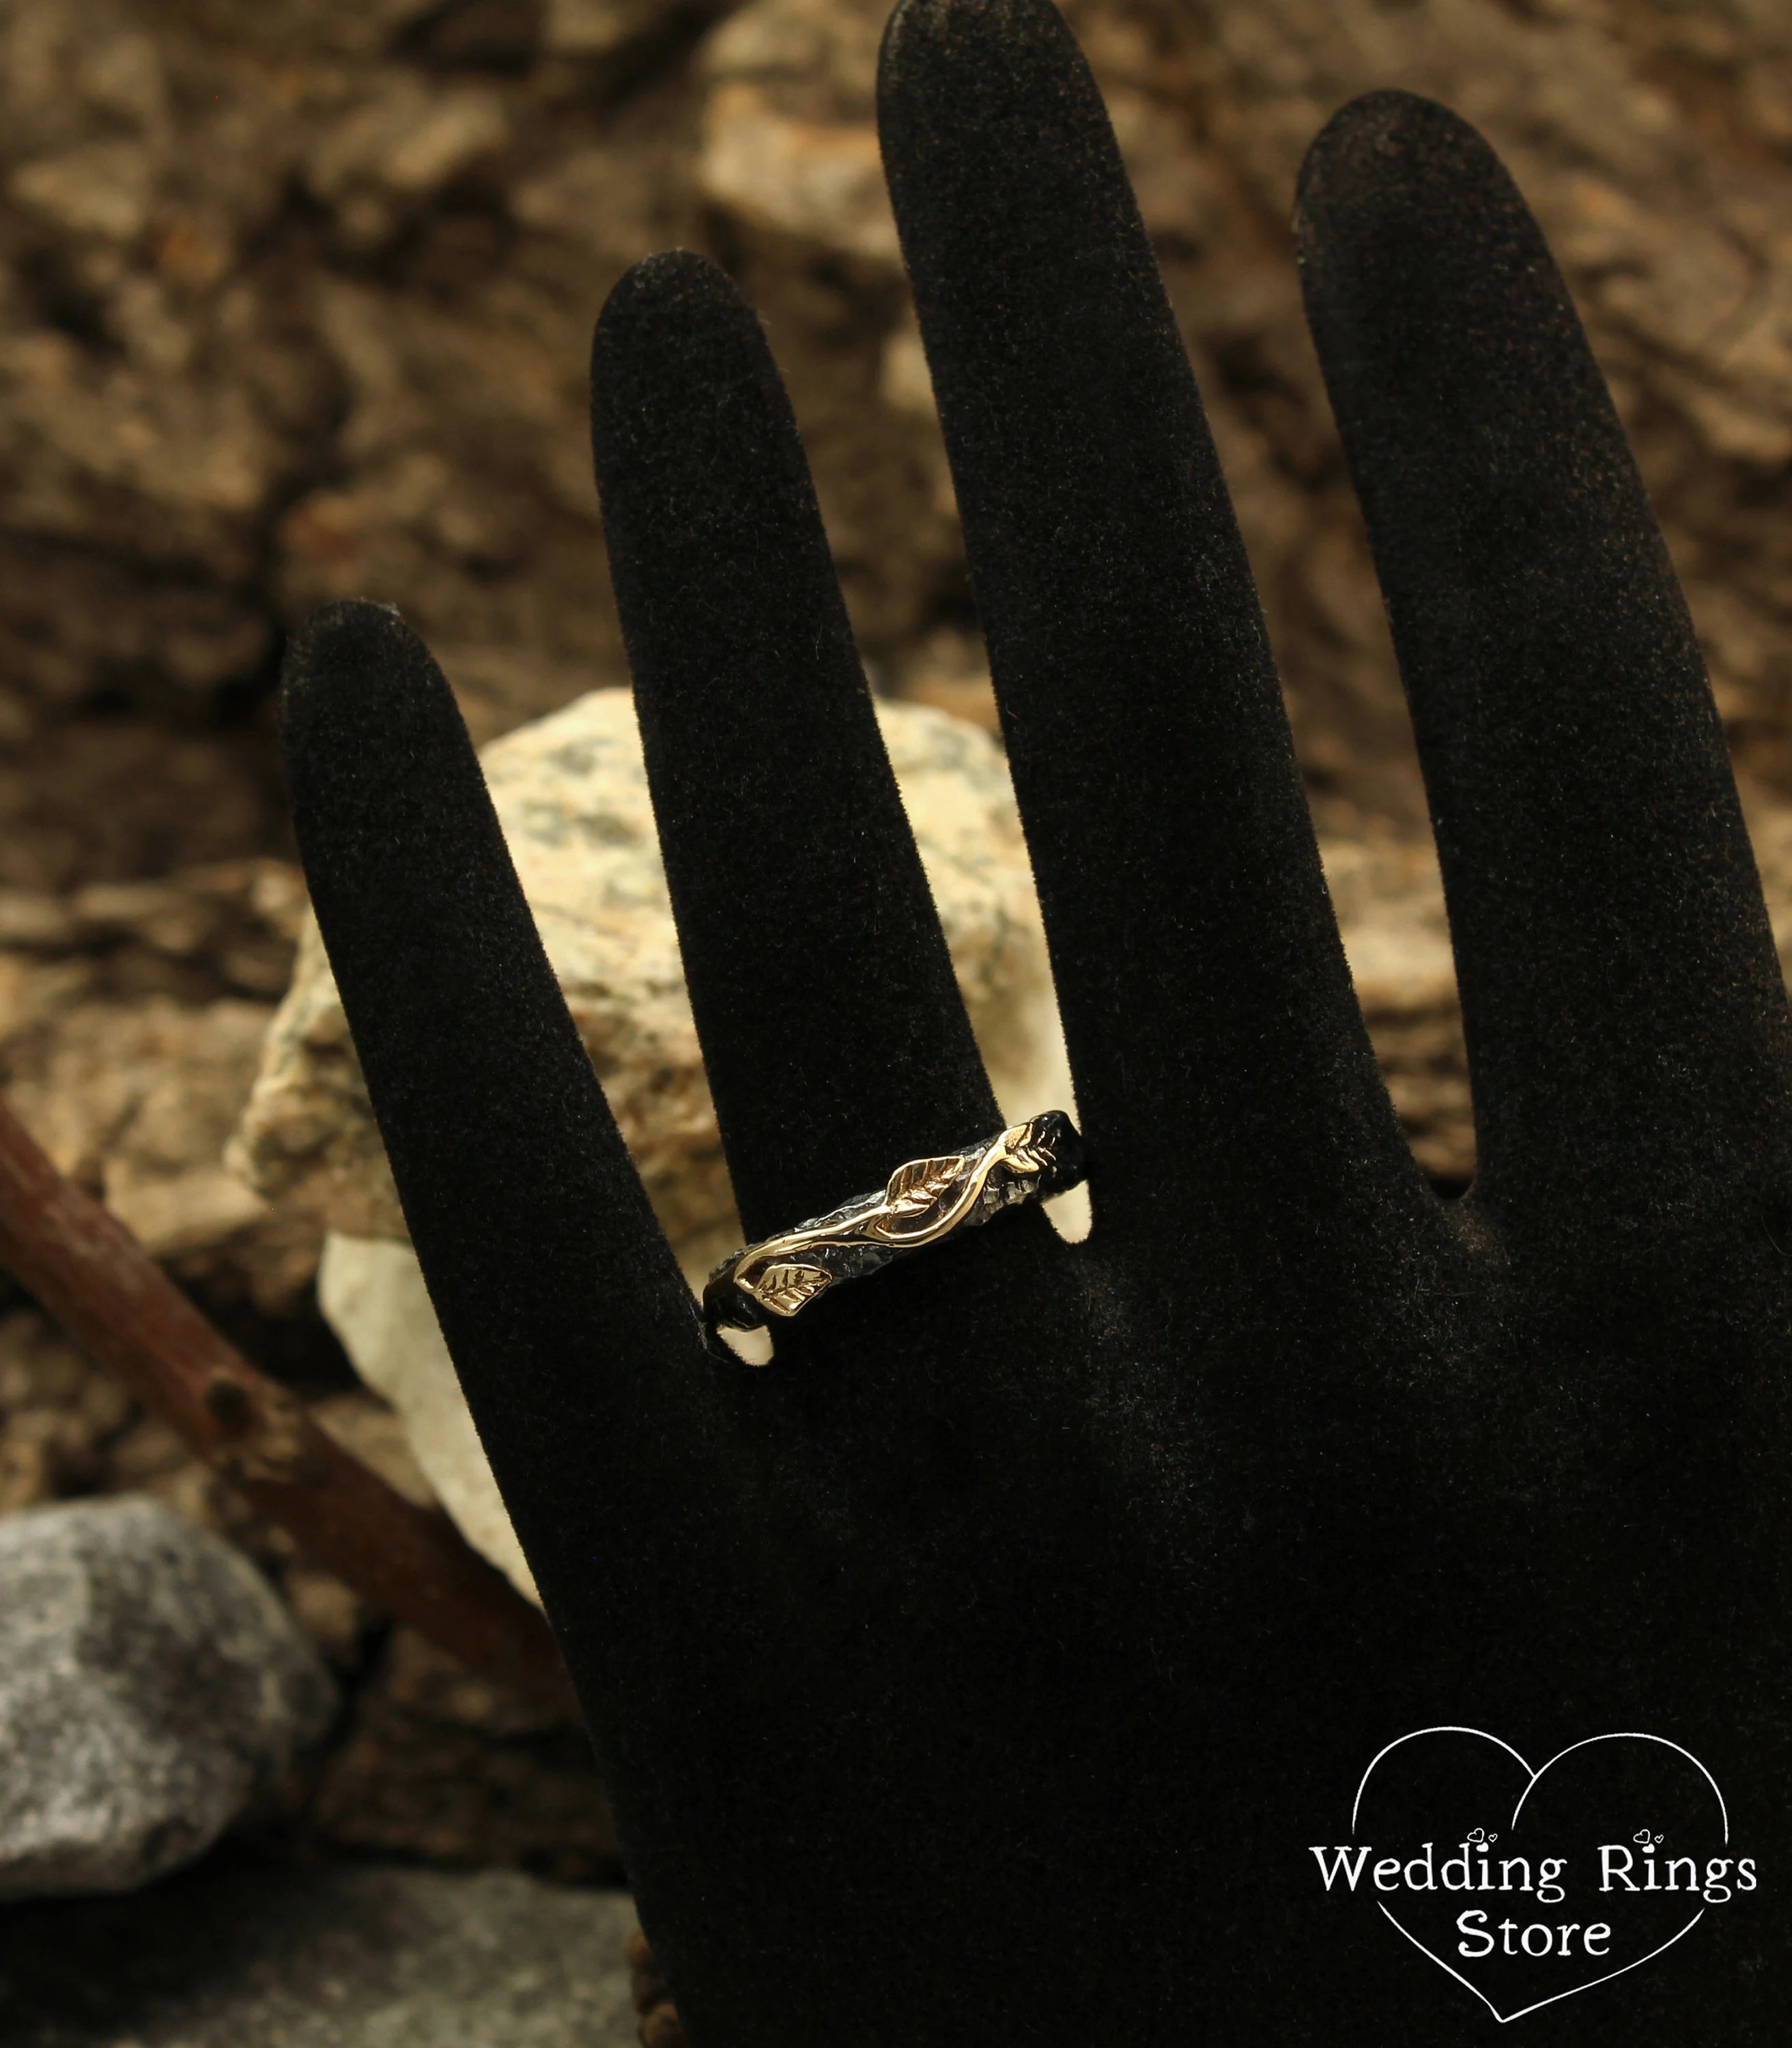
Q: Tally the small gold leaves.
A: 3